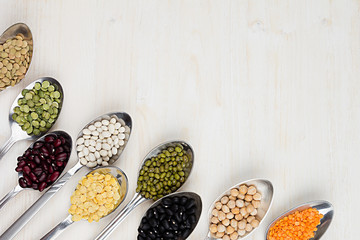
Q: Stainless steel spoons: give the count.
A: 9